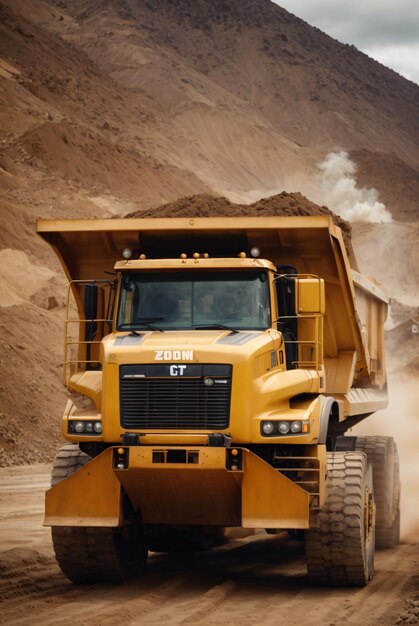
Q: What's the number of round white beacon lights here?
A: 2